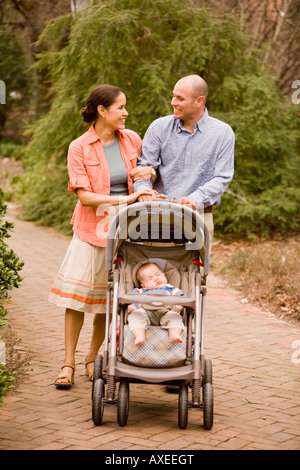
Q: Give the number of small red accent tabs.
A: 2